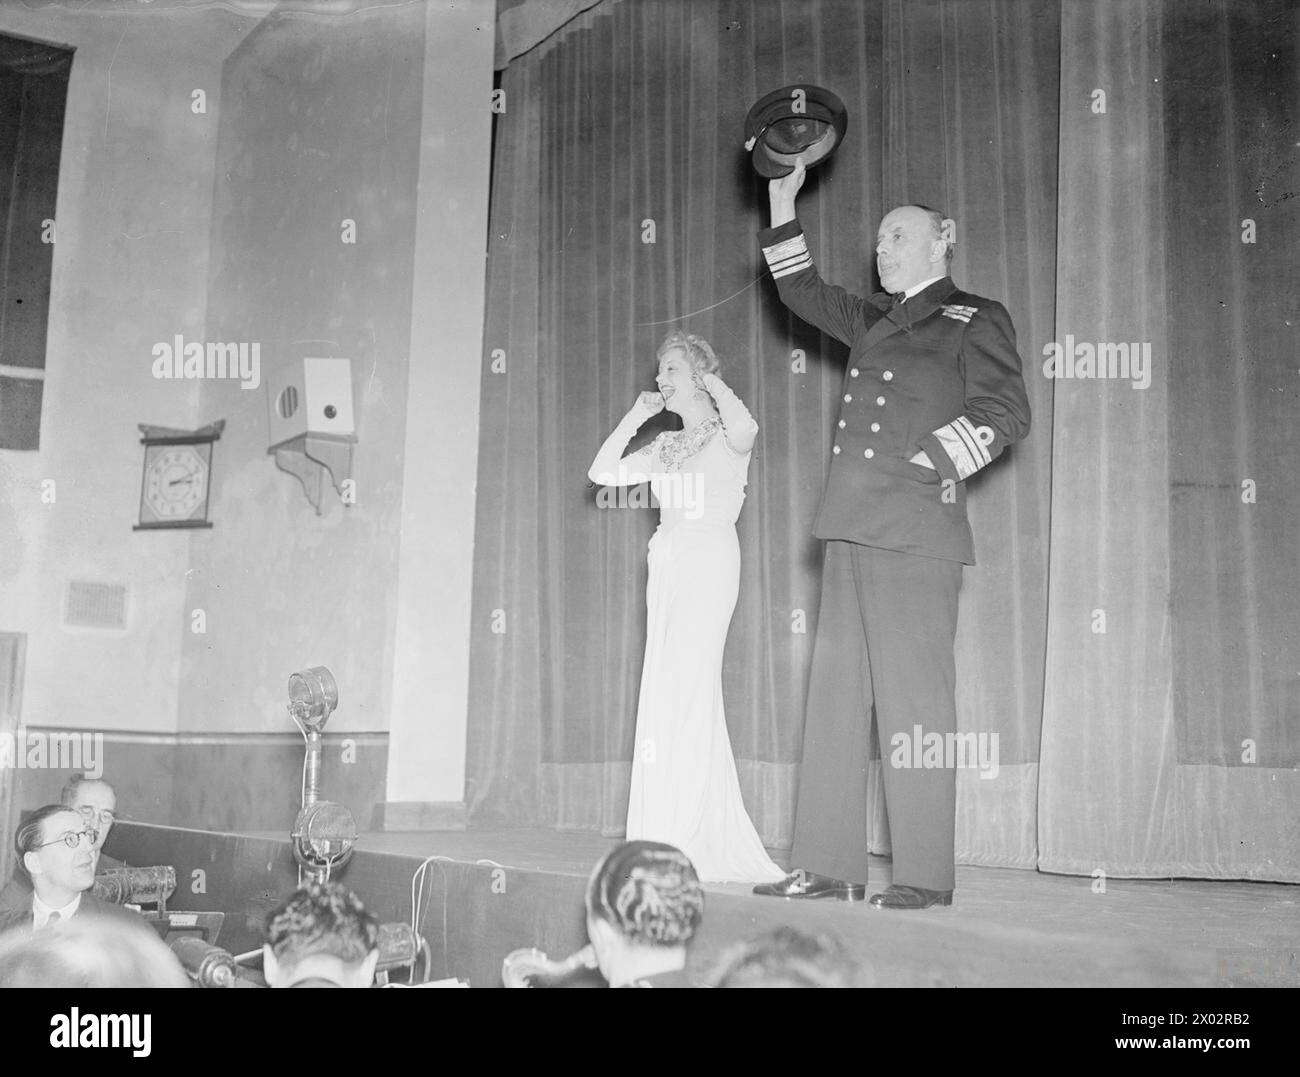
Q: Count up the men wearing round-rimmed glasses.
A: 2